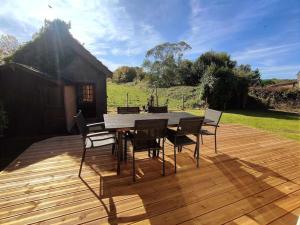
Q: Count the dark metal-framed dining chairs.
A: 6